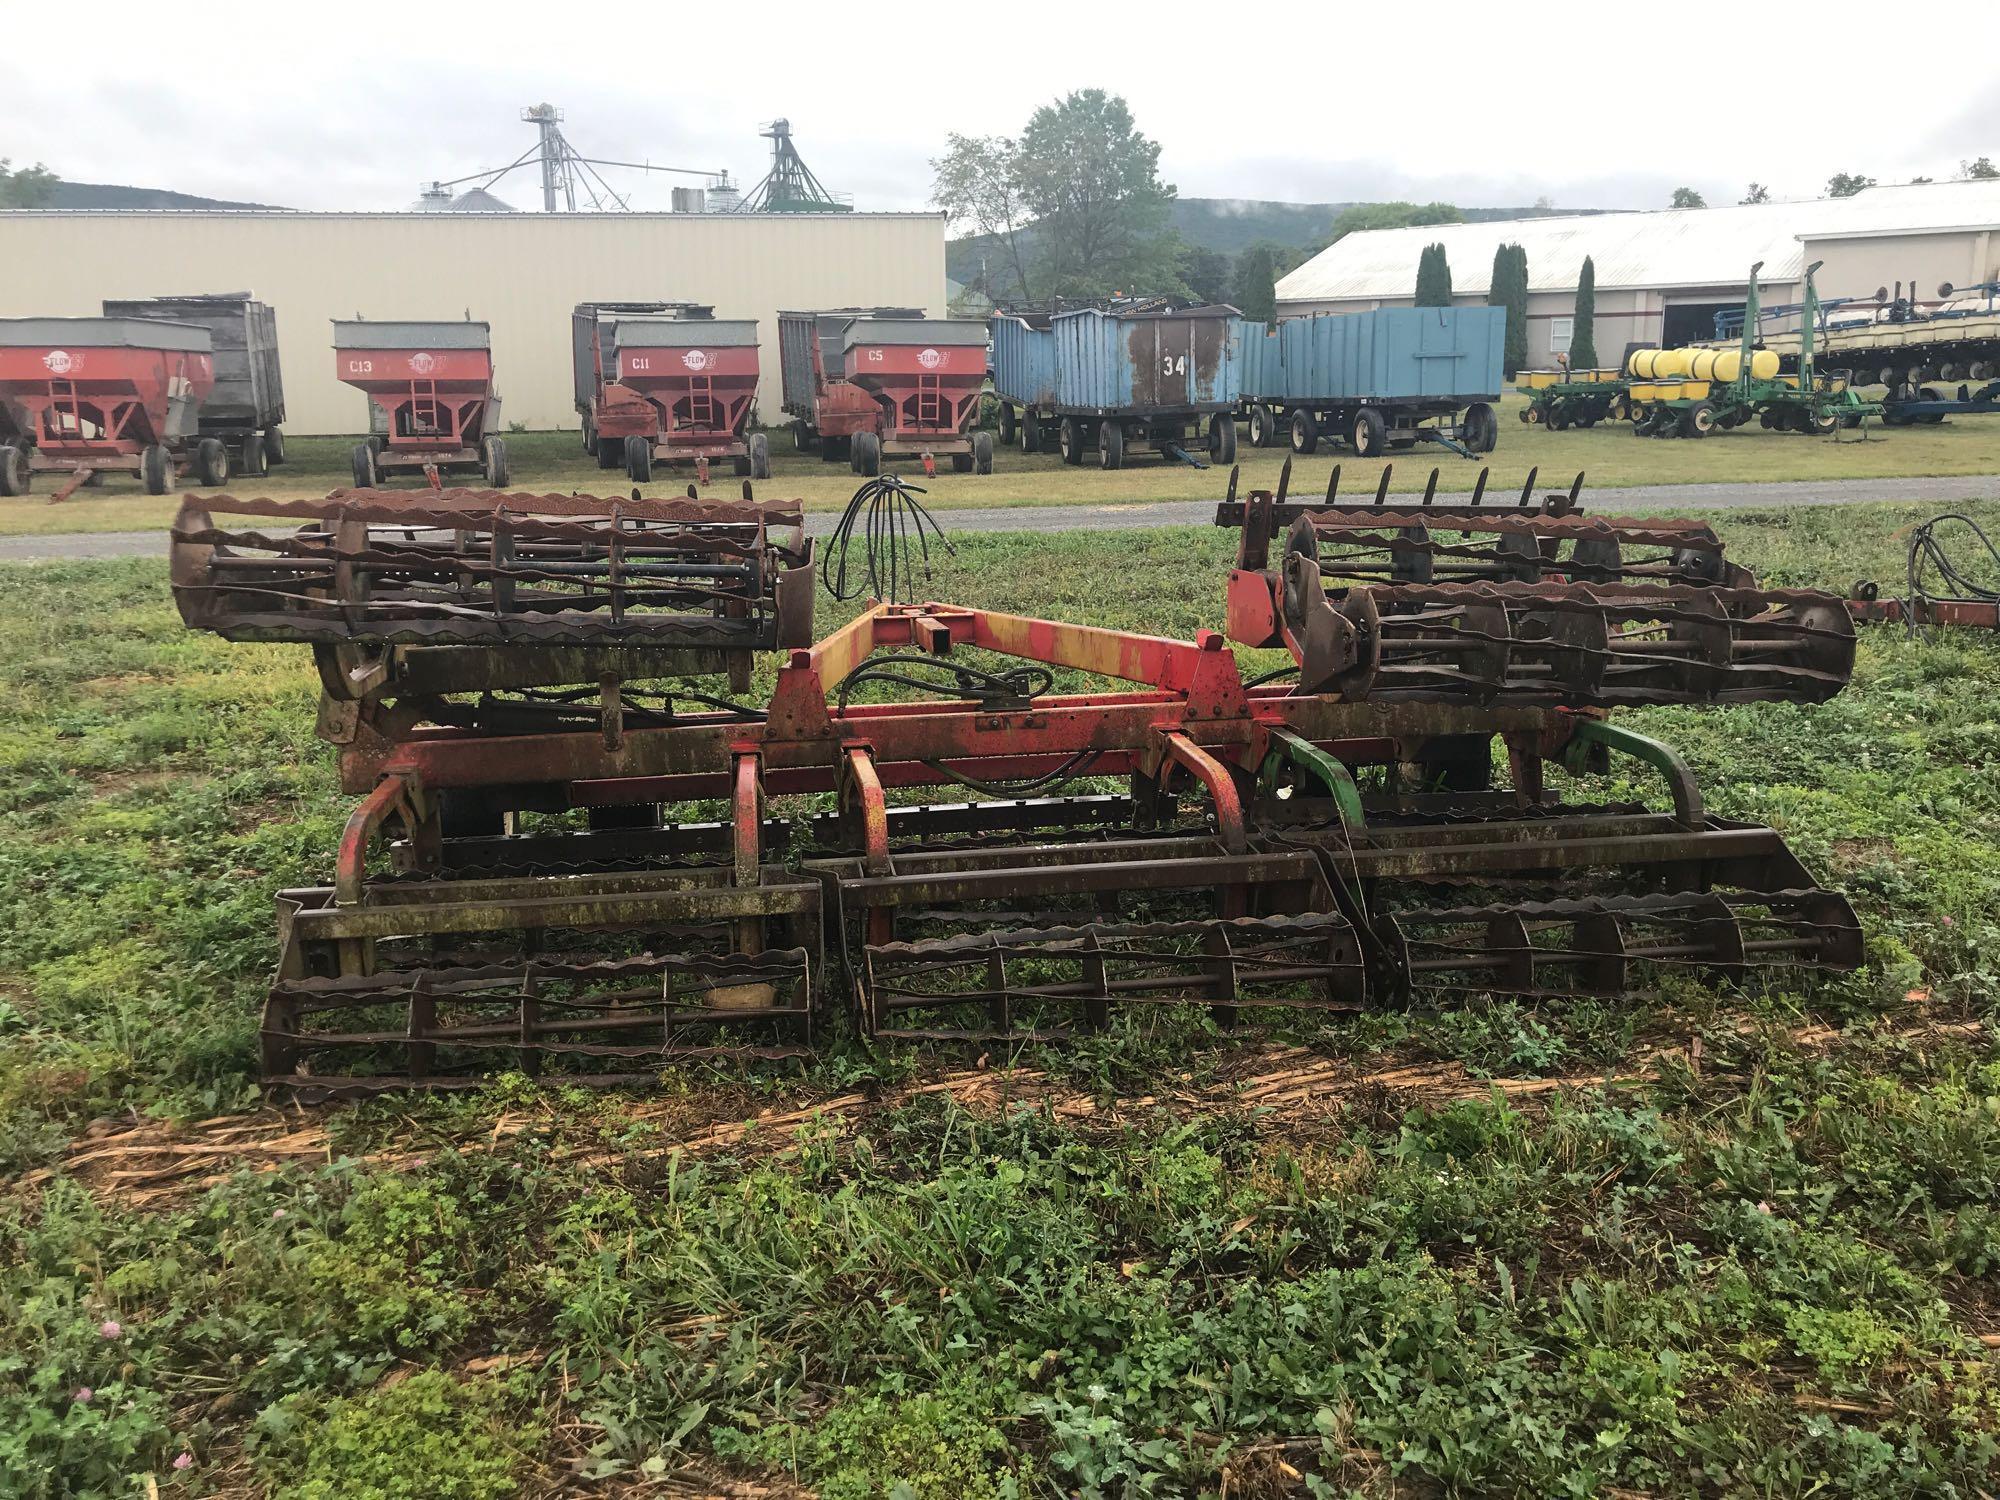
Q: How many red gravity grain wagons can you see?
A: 4